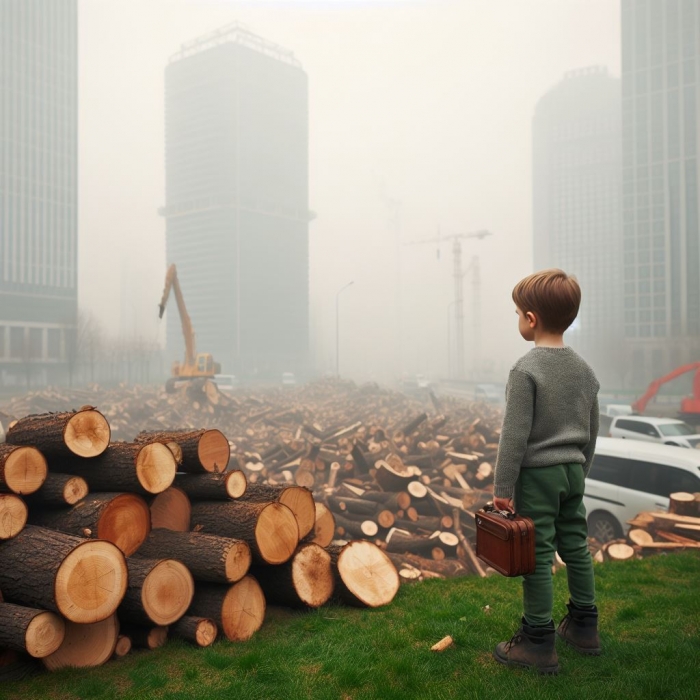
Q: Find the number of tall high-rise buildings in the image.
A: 4